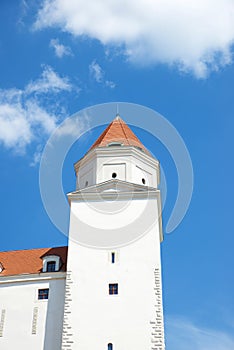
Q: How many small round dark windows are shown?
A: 3